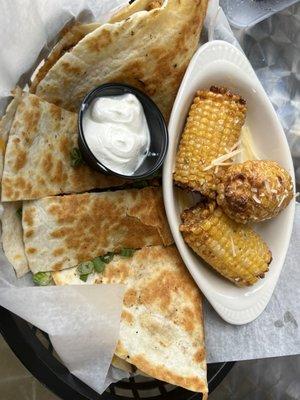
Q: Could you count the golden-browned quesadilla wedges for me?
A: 4